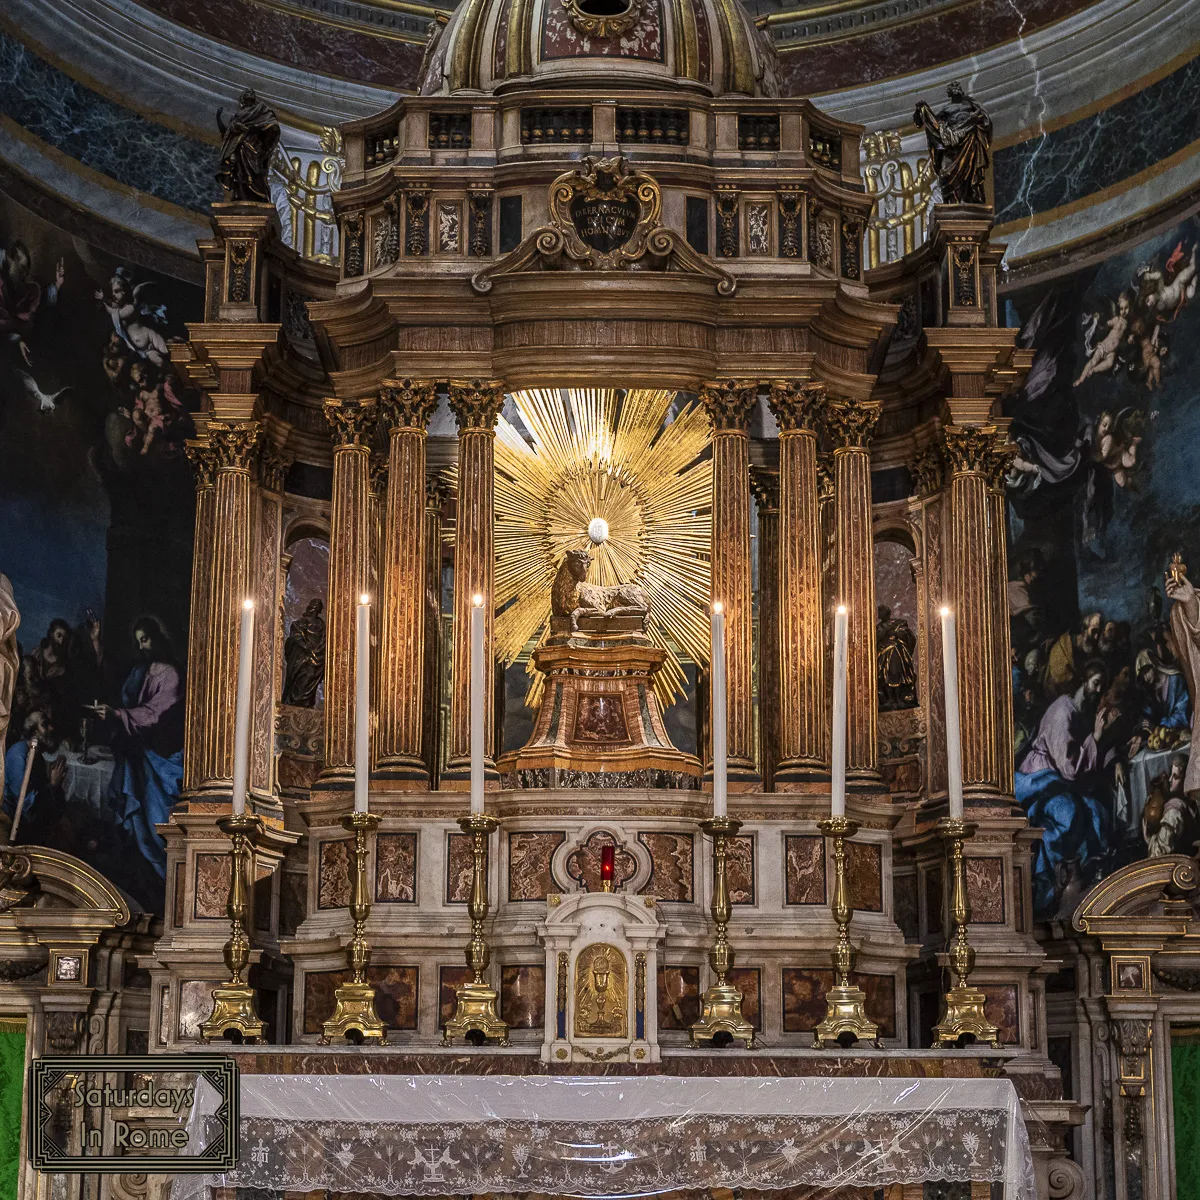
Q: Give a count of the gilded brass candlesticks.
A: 6